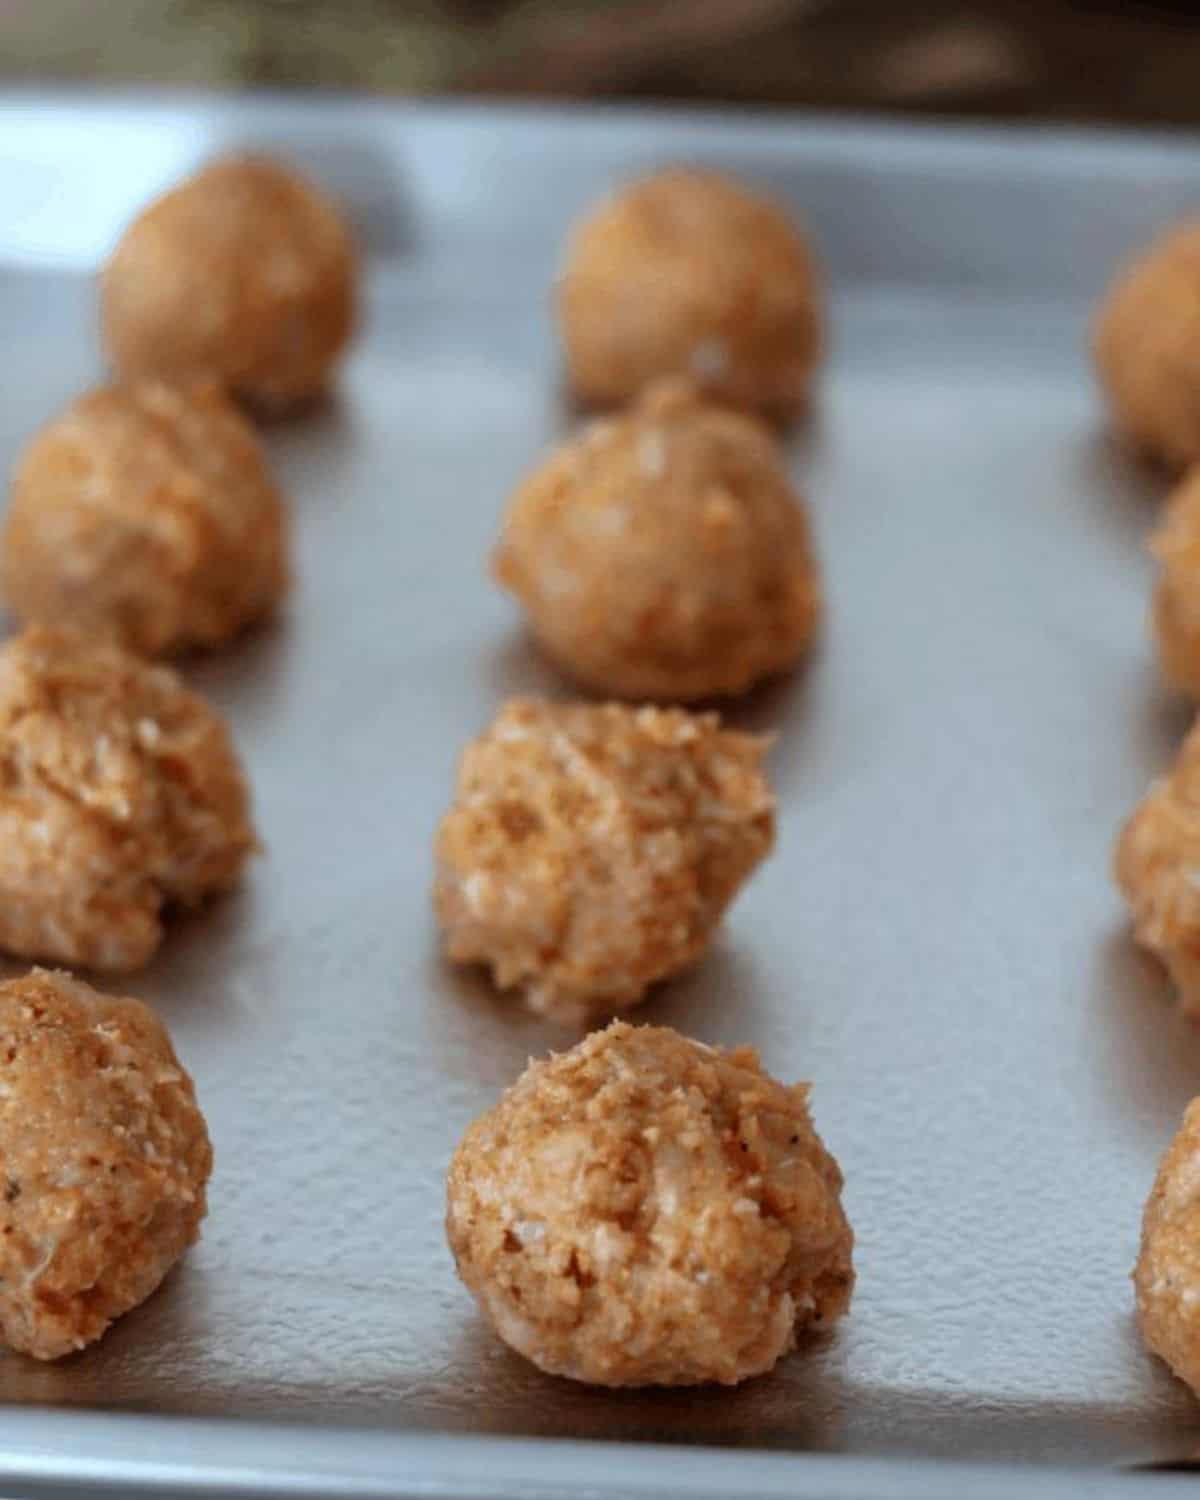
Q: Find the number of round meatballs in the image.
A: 12